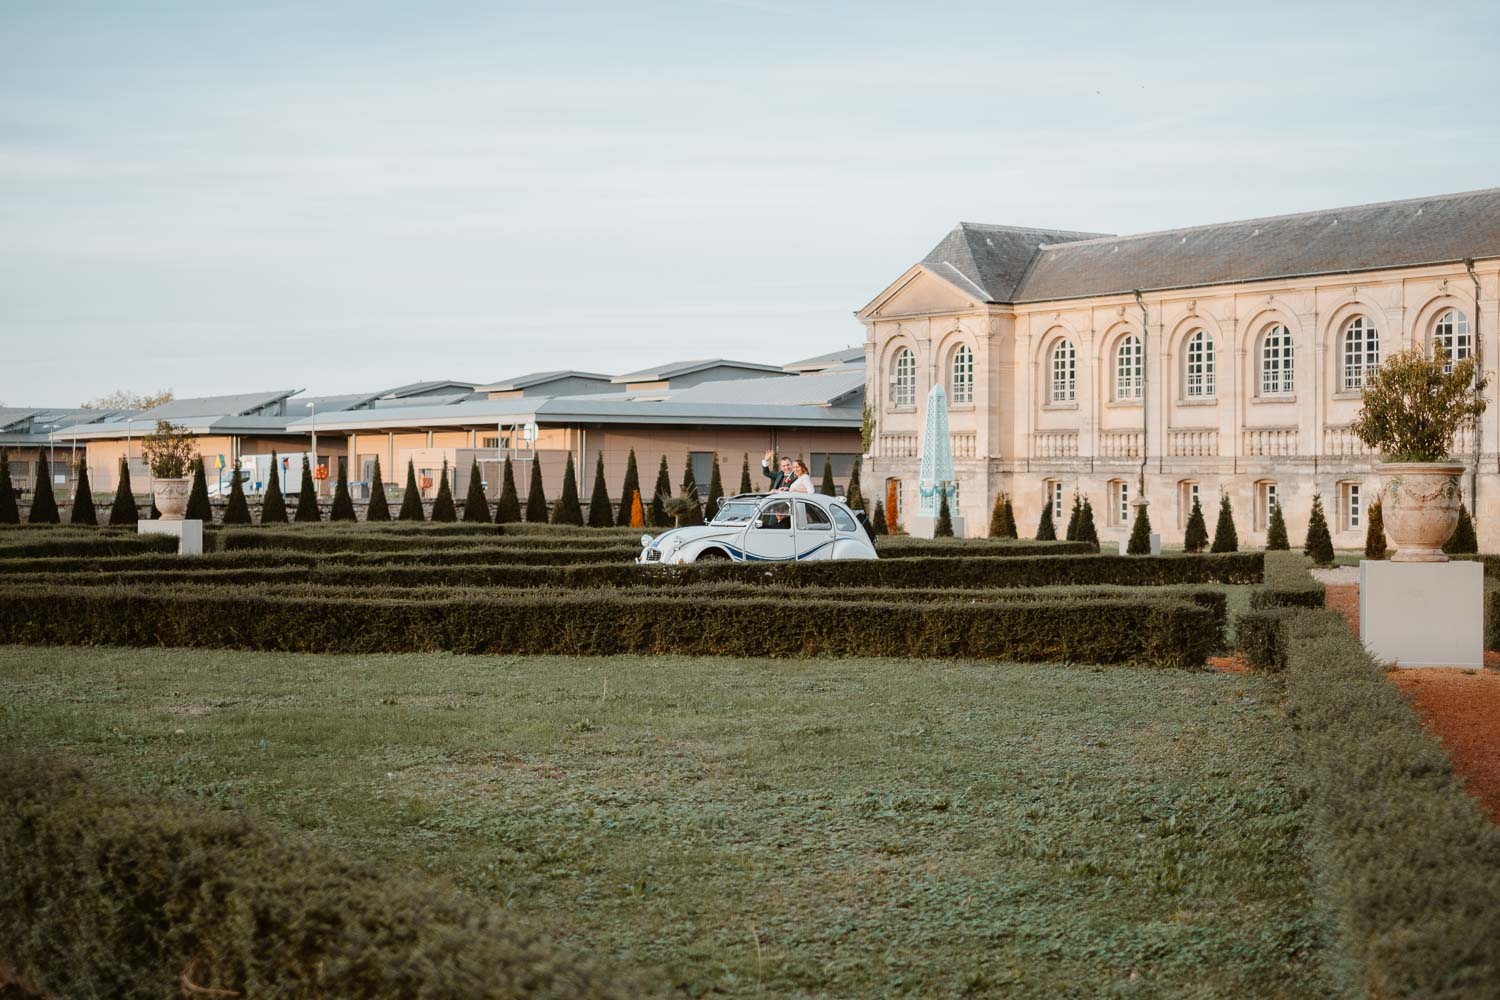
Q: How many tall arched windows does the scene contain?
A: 8